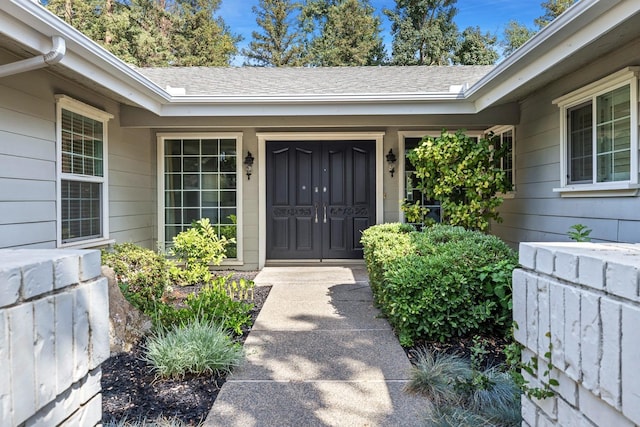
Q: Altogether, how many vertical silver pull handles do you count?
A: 2